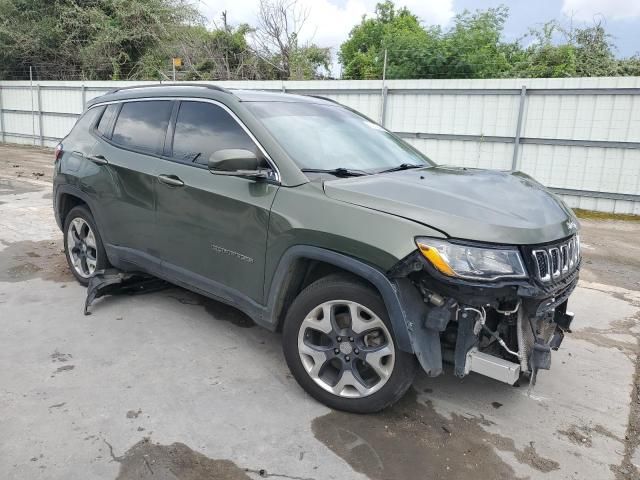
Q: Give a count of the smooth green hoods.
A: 1